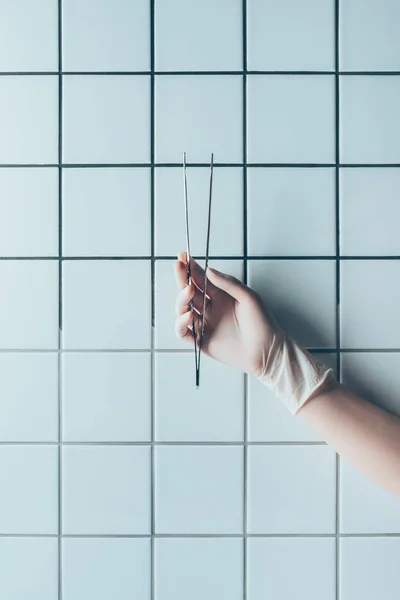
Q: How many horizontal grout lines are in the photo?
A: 6